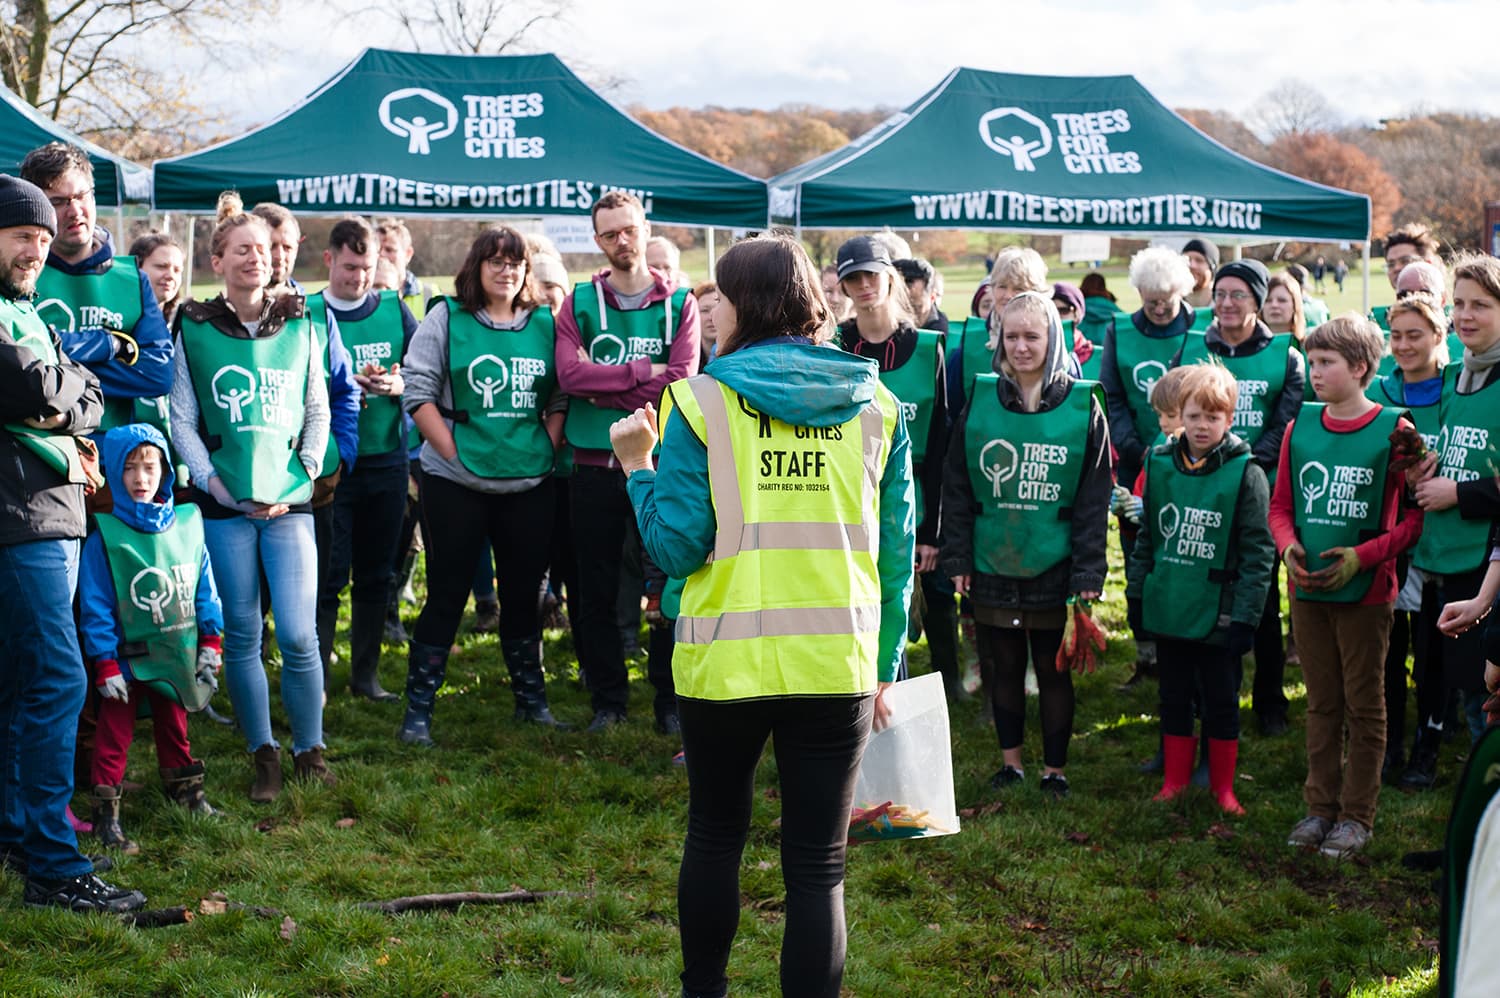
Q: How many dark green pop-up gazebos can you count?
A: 3